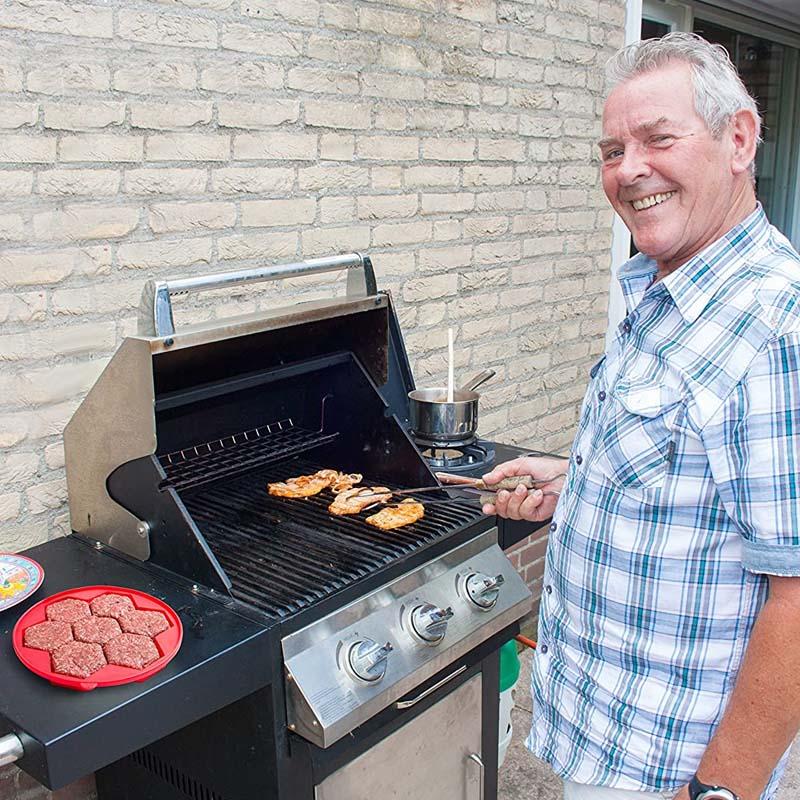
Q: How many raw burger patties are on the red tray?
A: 7